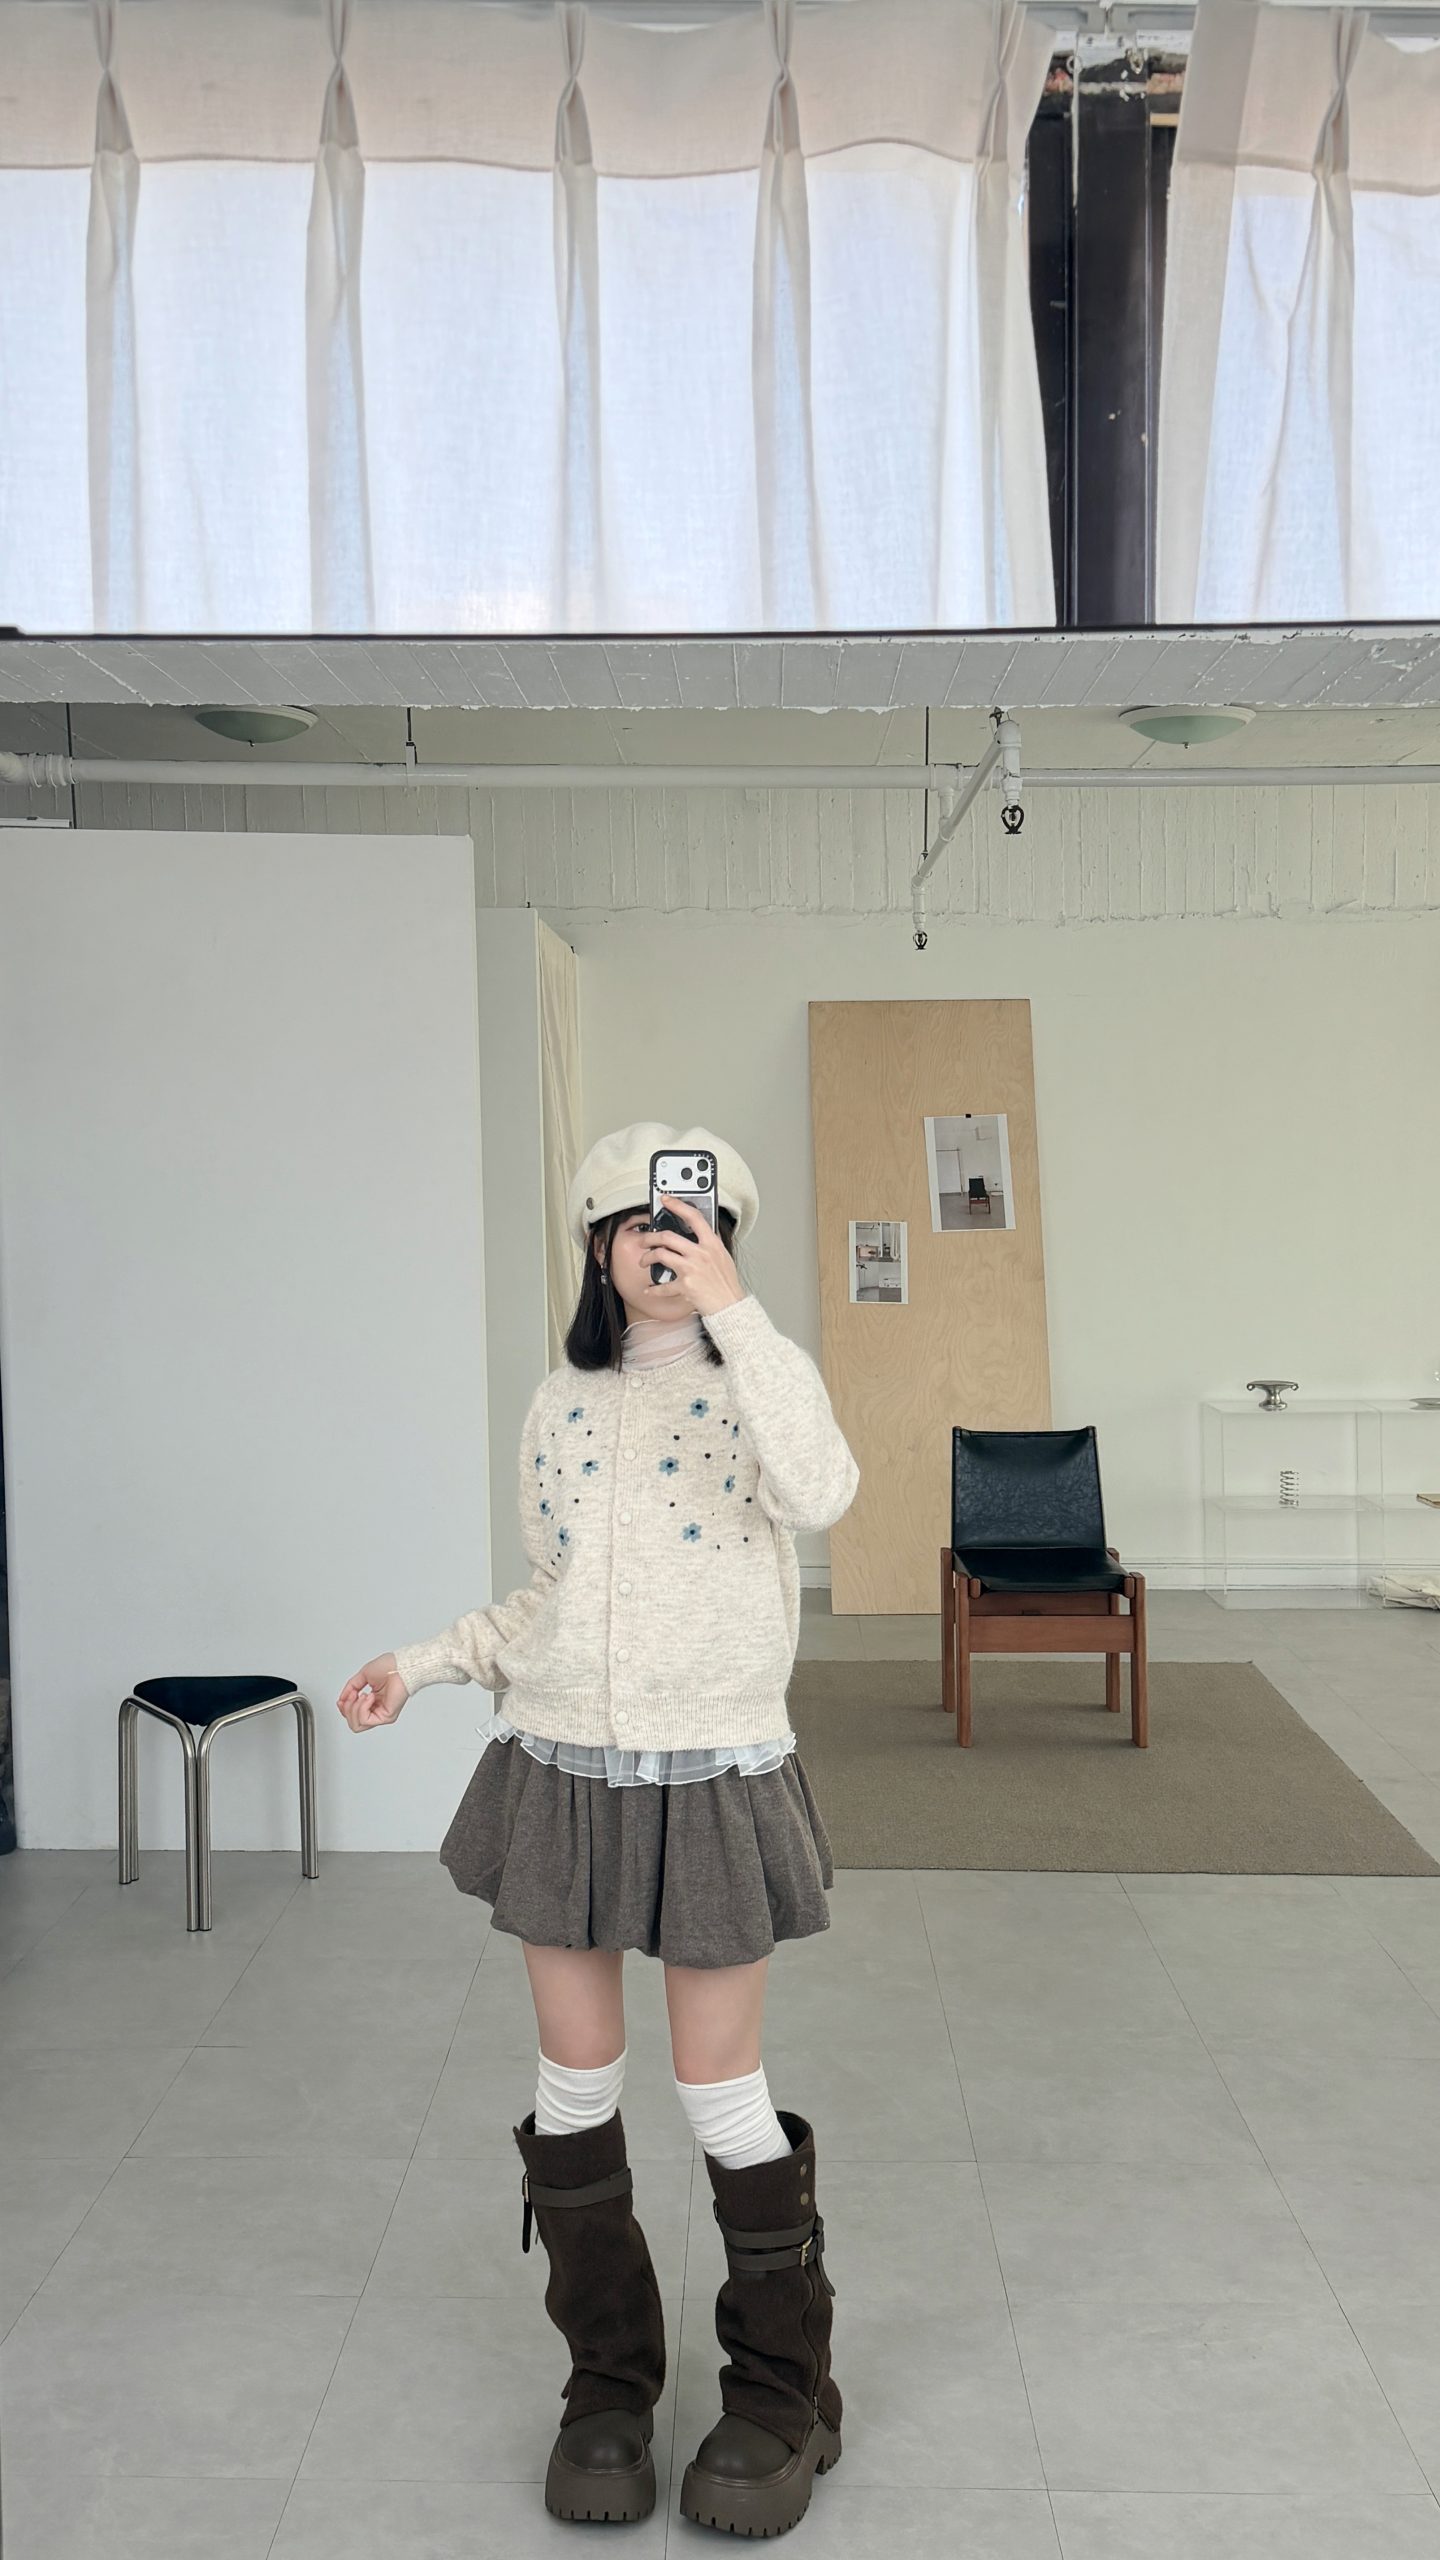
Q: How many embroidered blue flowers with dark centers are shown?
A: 10